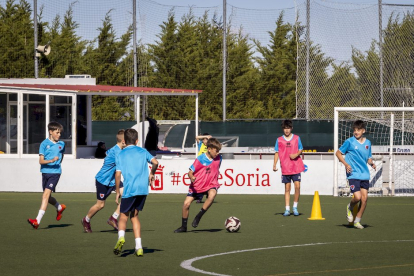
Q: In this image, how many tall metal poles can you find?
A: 5